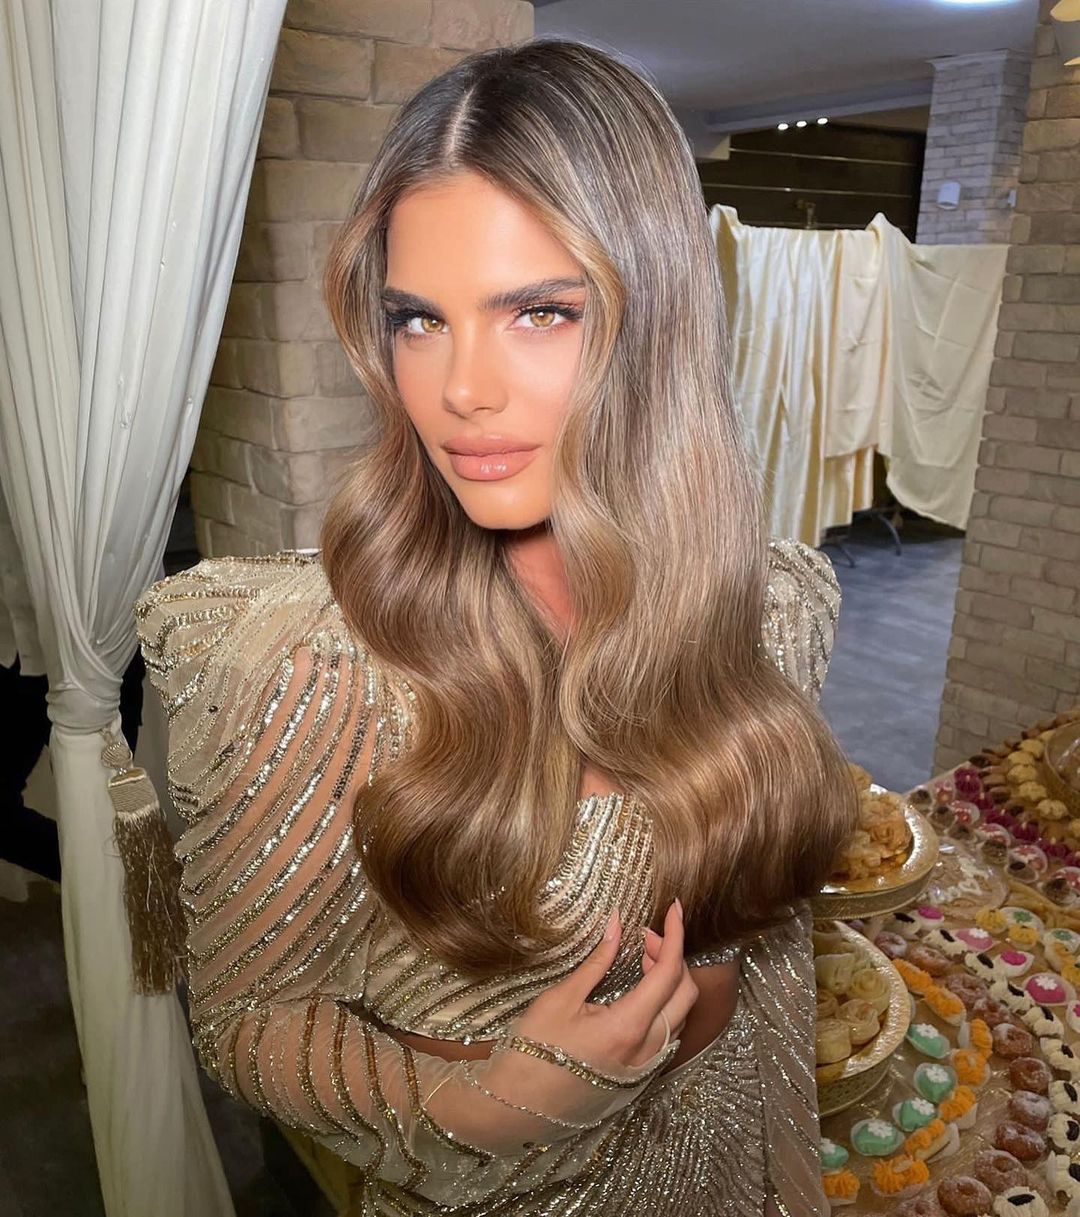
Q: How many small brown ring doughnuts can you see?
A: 11